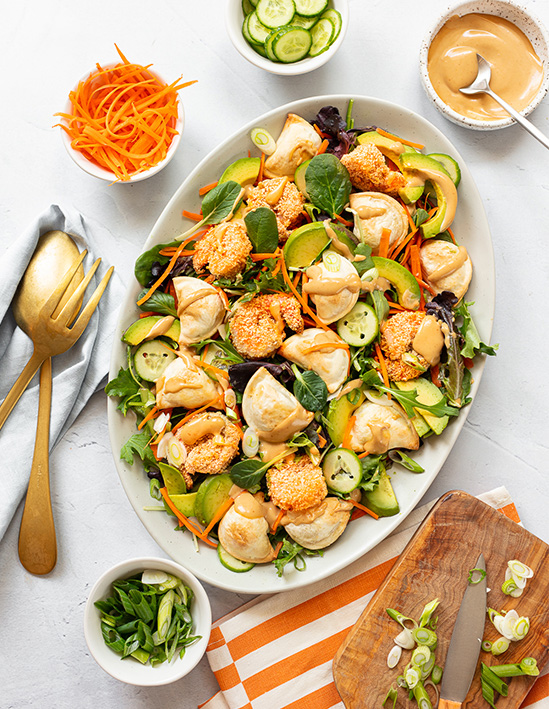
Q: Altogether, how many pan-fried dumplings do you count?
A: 11